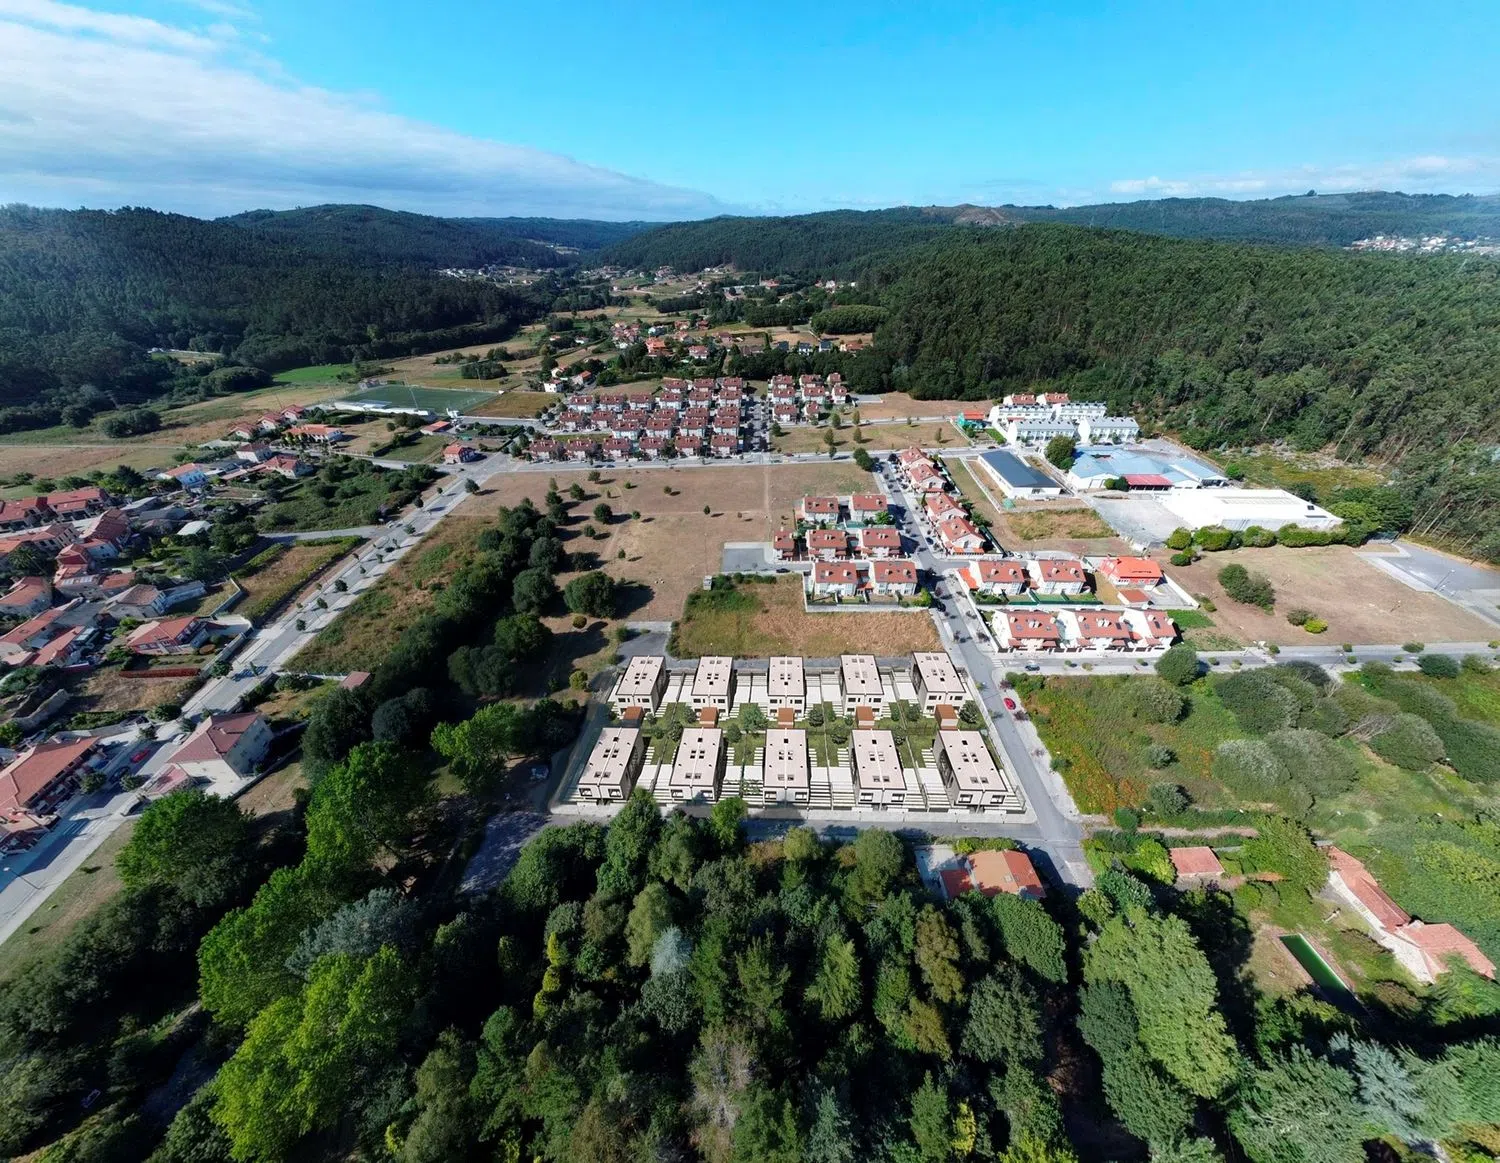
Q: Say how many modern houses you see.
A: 10